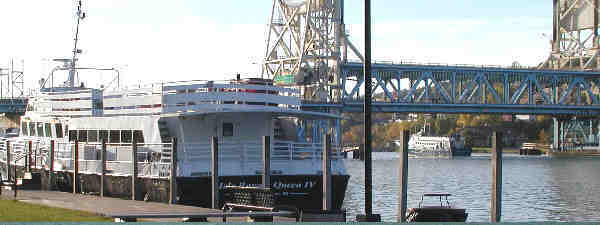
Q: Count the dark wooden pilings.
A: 12